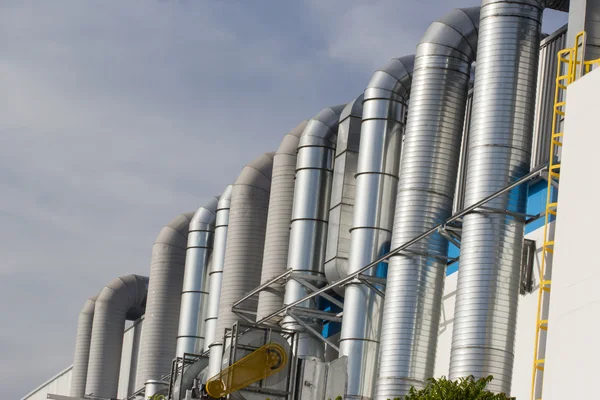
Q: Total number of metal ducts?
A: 12